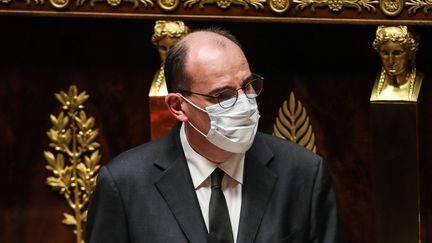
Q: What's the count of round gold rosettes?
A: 4